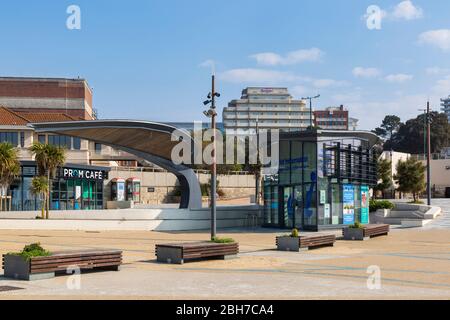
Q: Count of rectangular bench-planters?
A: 4